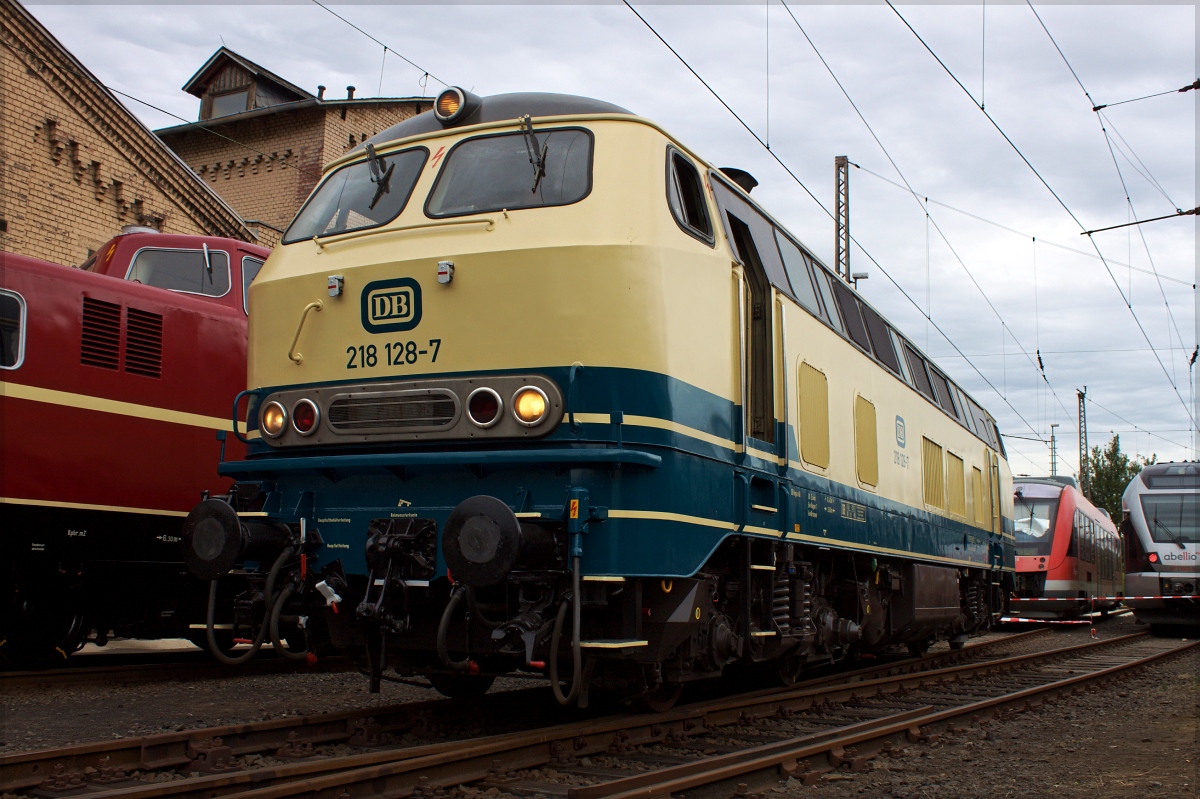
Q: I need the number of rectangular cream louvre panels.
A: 5